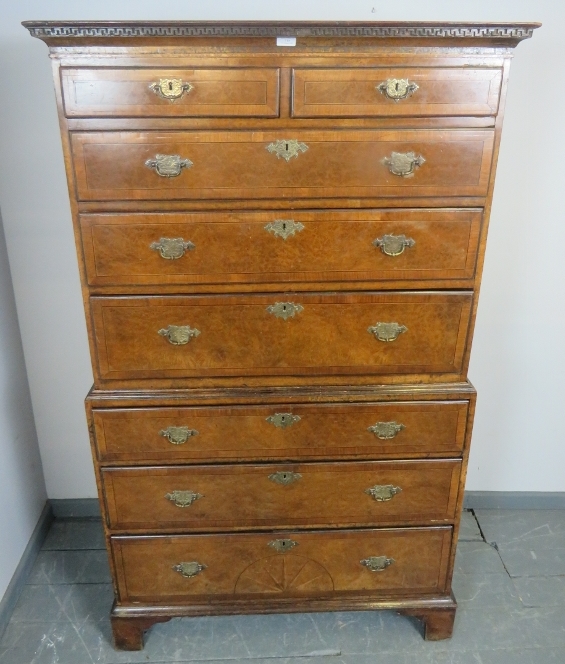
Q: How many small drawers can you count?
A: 2